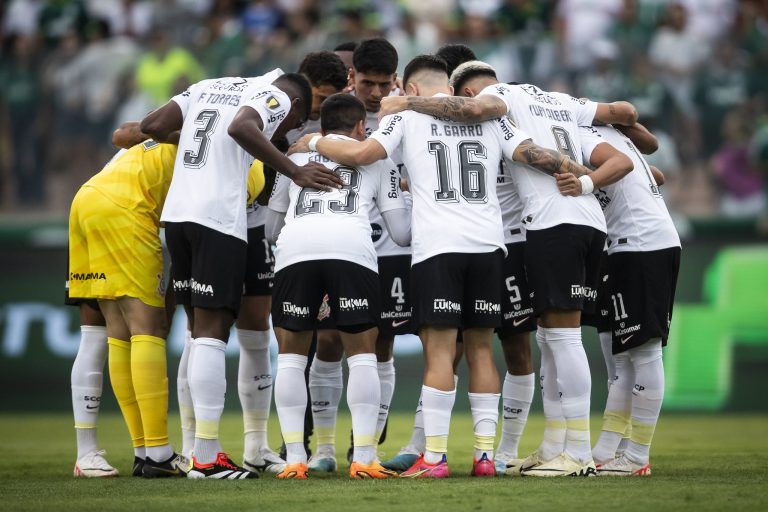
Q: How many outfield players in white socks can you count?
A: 10